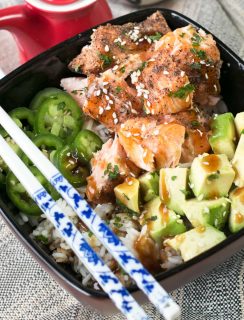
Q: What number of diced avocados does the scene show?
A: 11